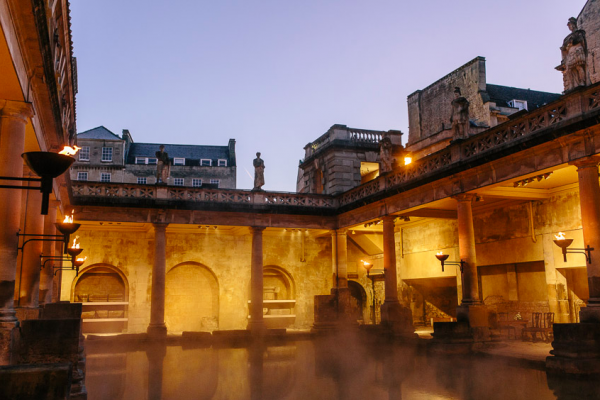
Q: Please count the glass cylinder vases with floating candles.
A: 0